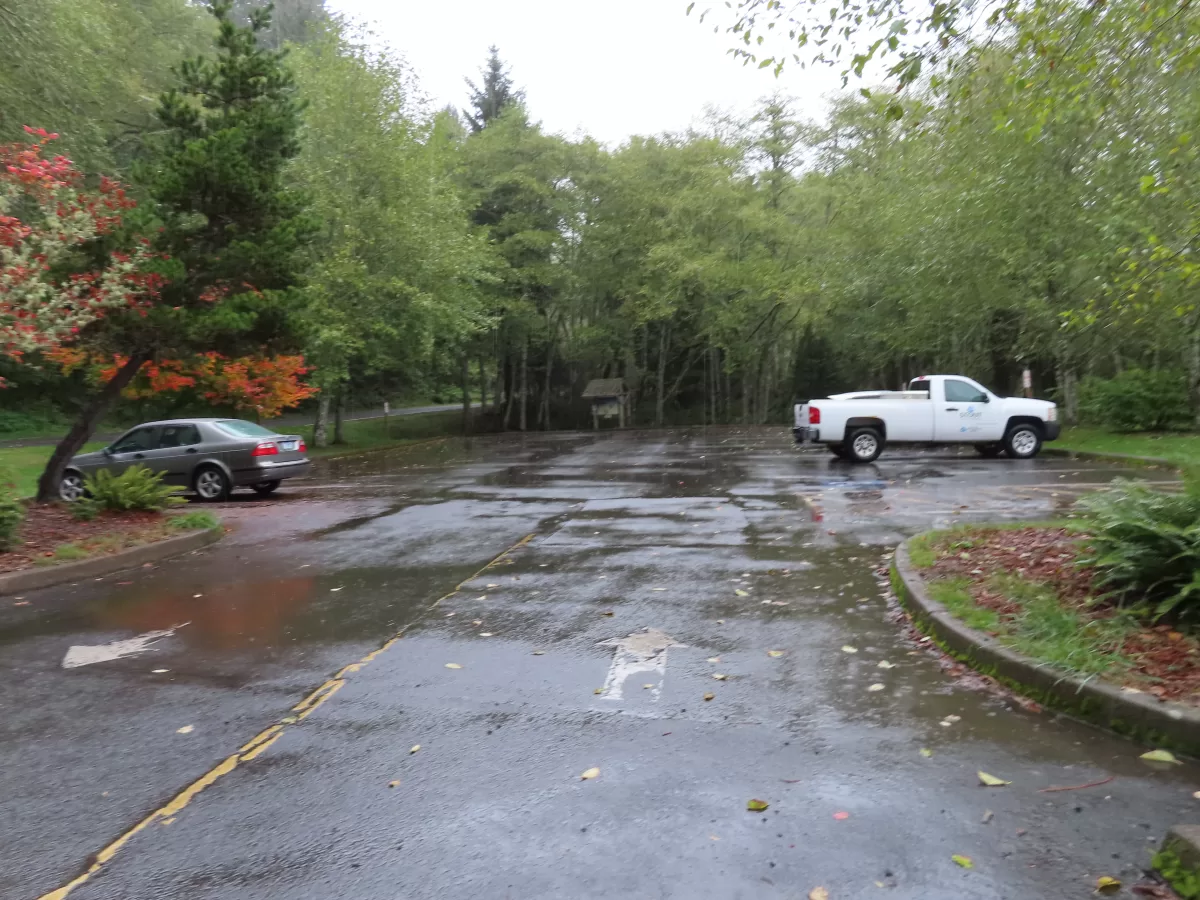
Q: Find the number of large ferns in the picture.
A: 2